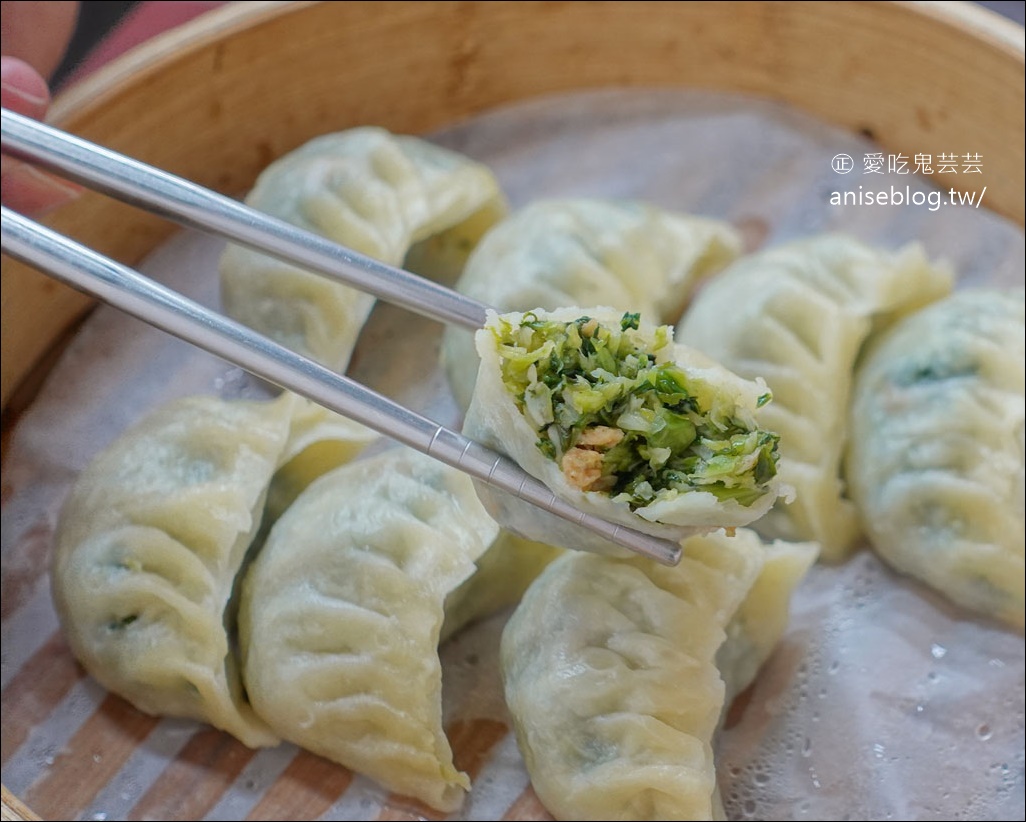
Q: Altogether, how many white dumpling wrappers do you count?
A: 8